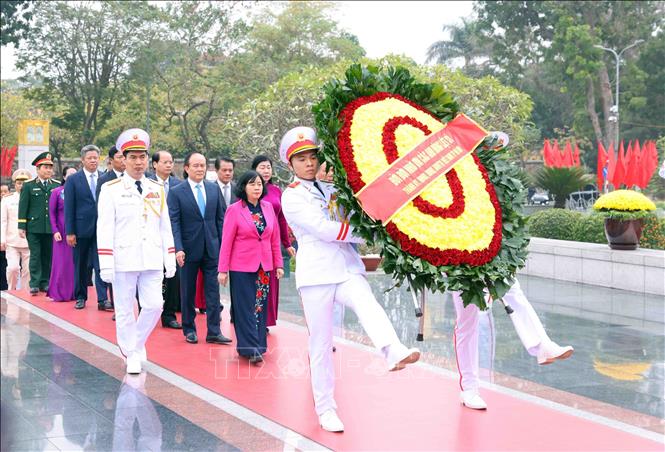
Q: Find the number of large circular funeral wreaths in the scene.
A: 1